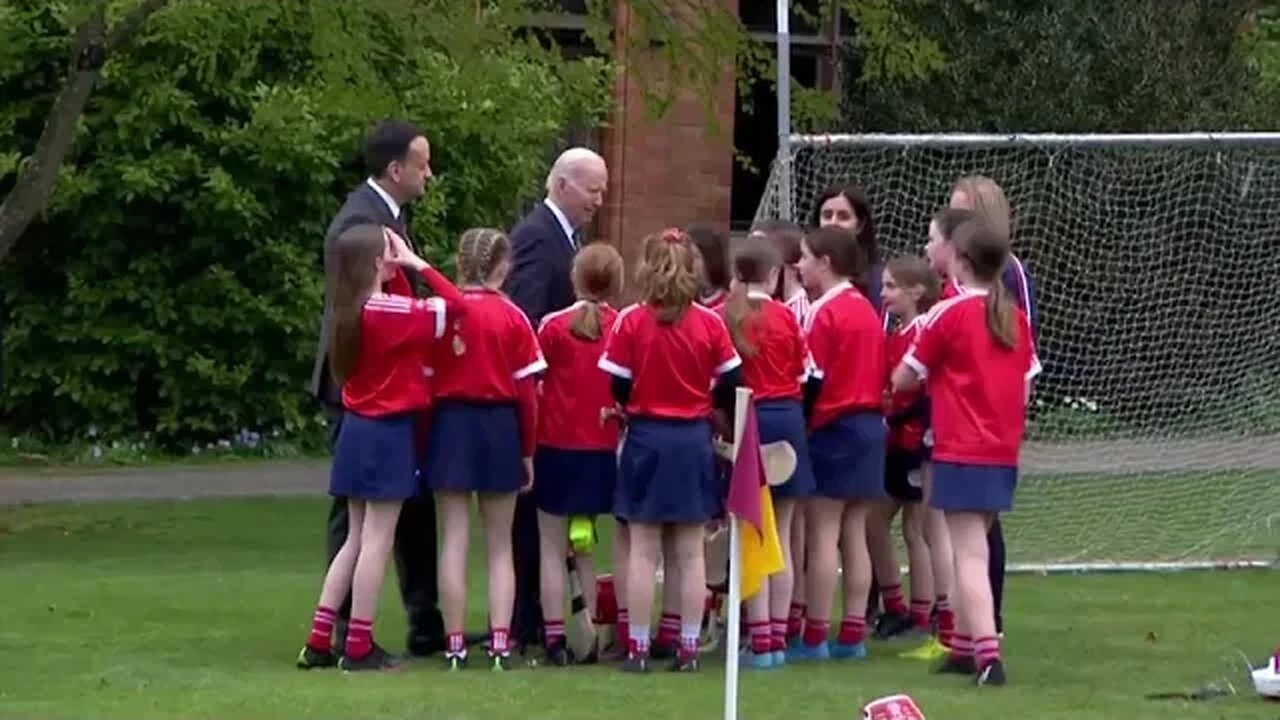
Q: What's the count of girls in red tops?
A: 11